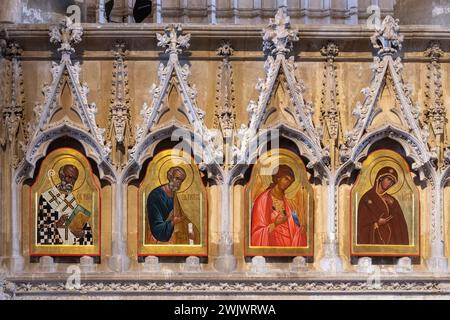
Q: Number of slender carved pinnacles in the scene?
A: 5